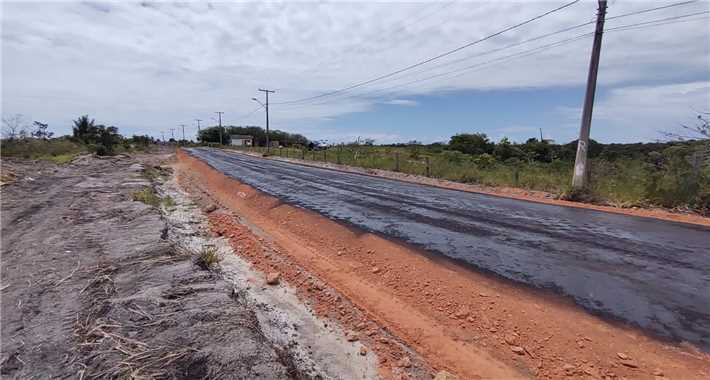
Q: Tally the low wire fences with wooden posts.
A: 1